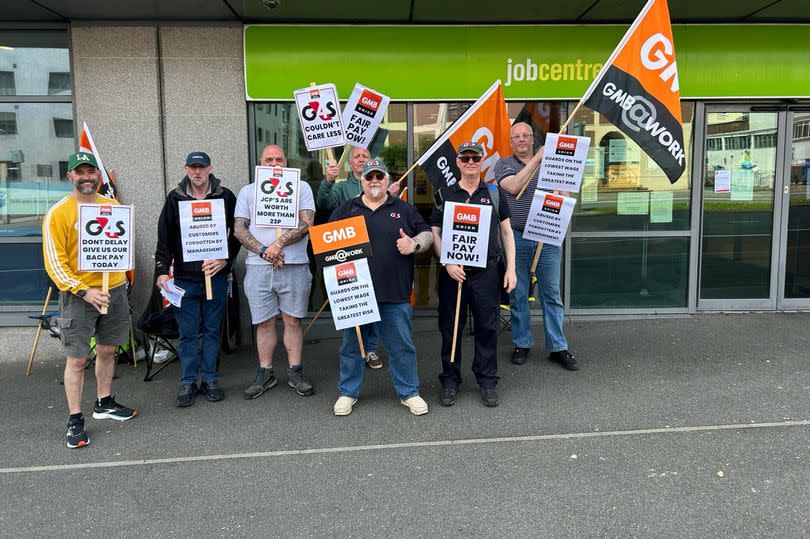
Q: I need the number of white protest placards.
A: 9